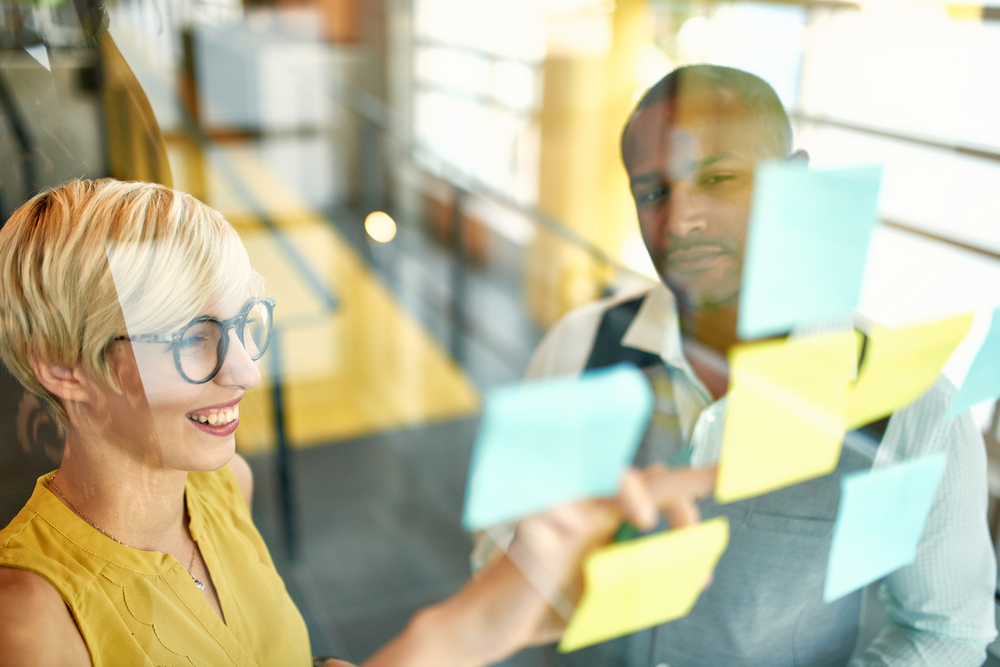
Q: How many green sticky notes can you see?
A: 0